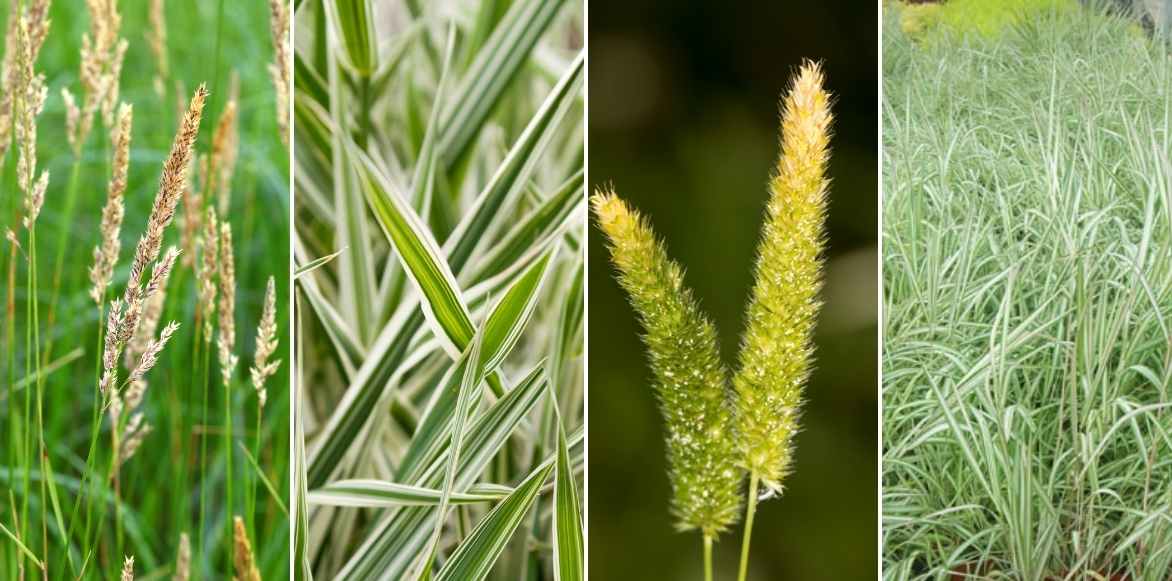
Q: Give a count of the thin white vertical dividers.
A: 3